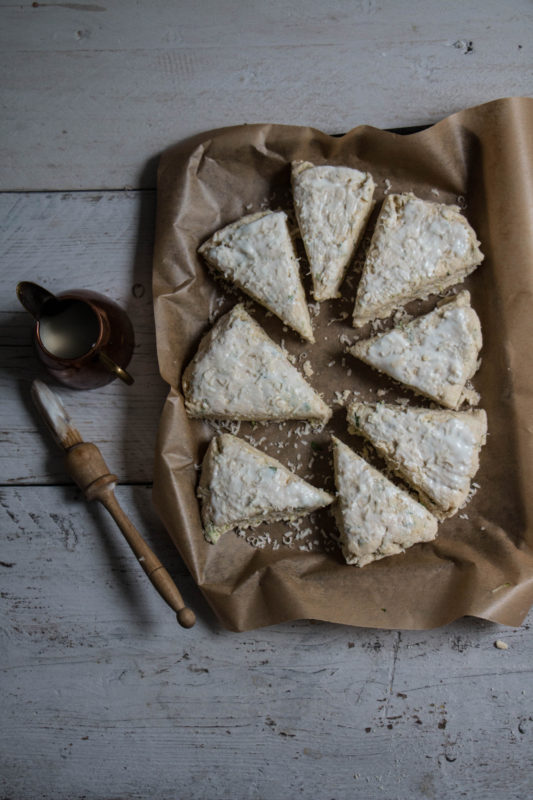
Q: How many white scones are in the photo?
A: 8